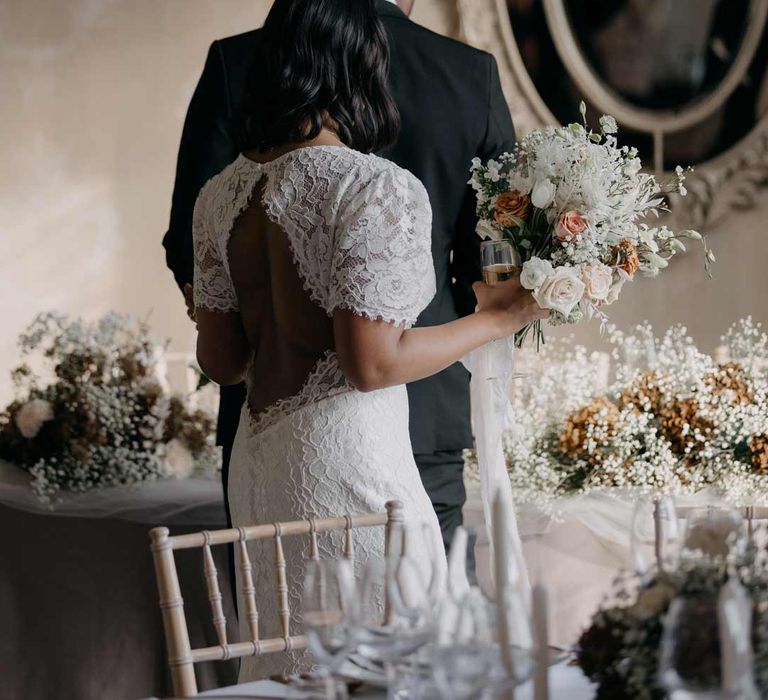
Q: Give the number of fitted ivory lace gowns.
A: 1